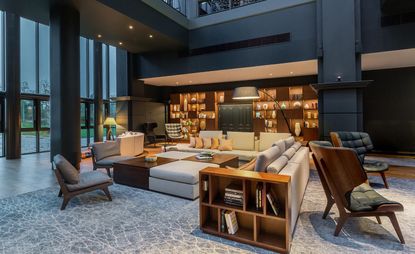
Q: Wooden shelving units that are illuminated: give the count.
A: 2